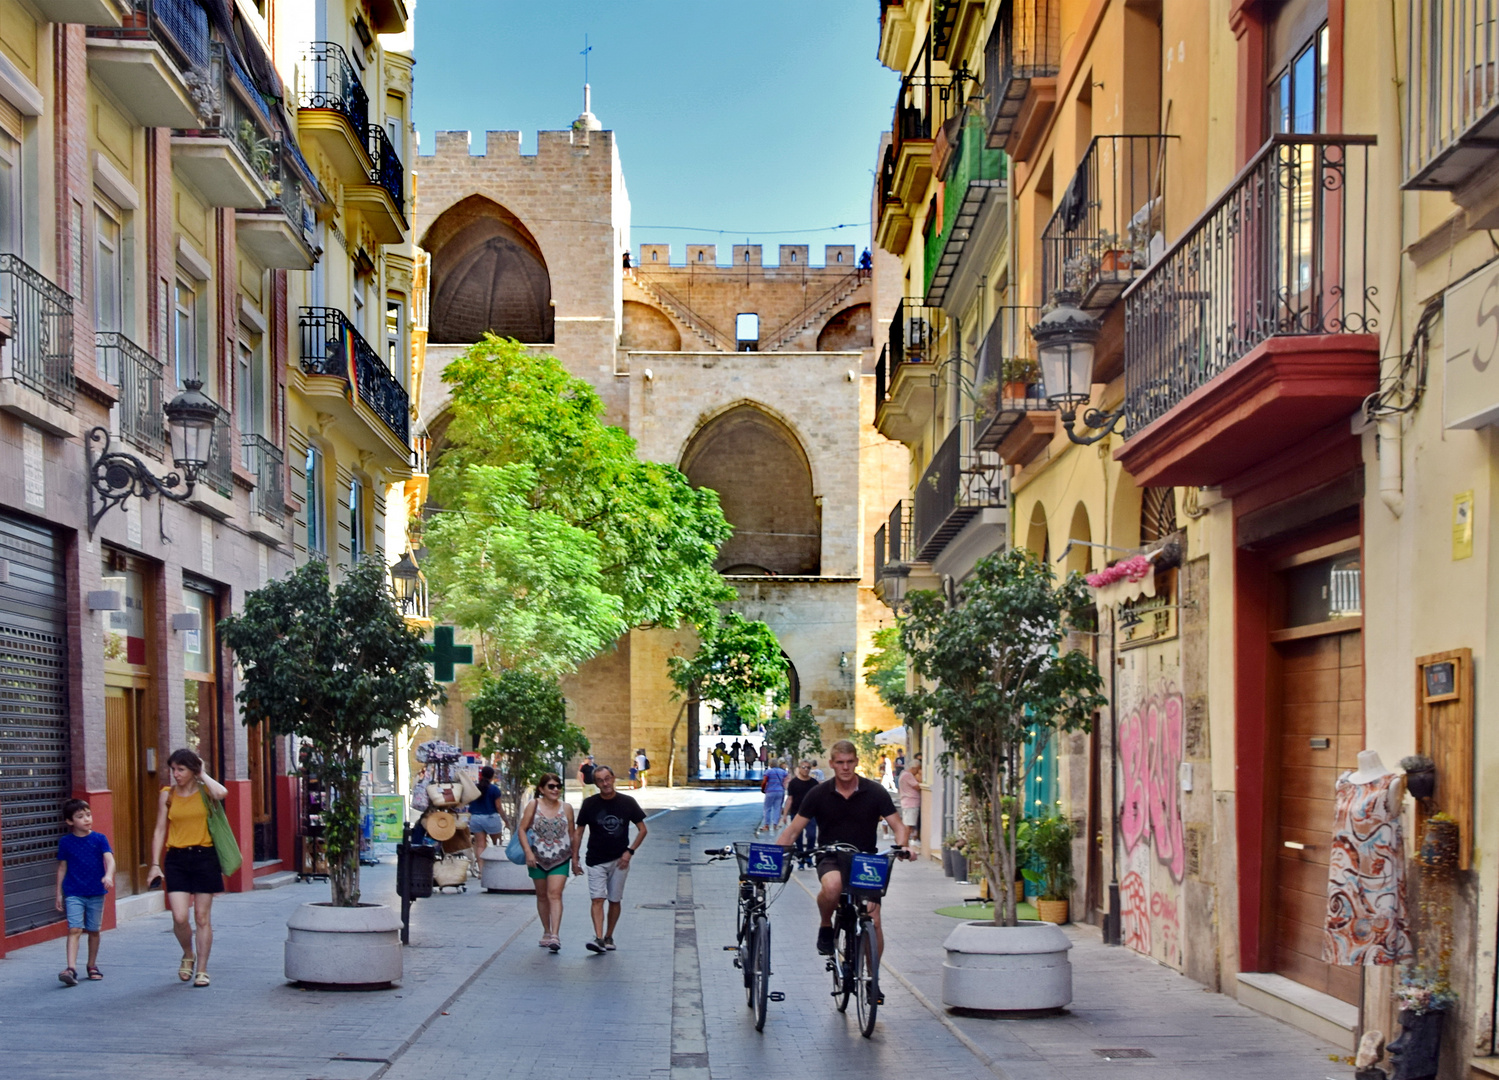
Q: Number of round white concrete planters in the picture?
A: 3